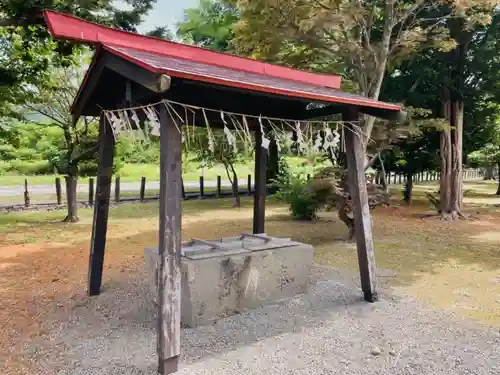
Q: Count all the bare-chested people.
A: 0